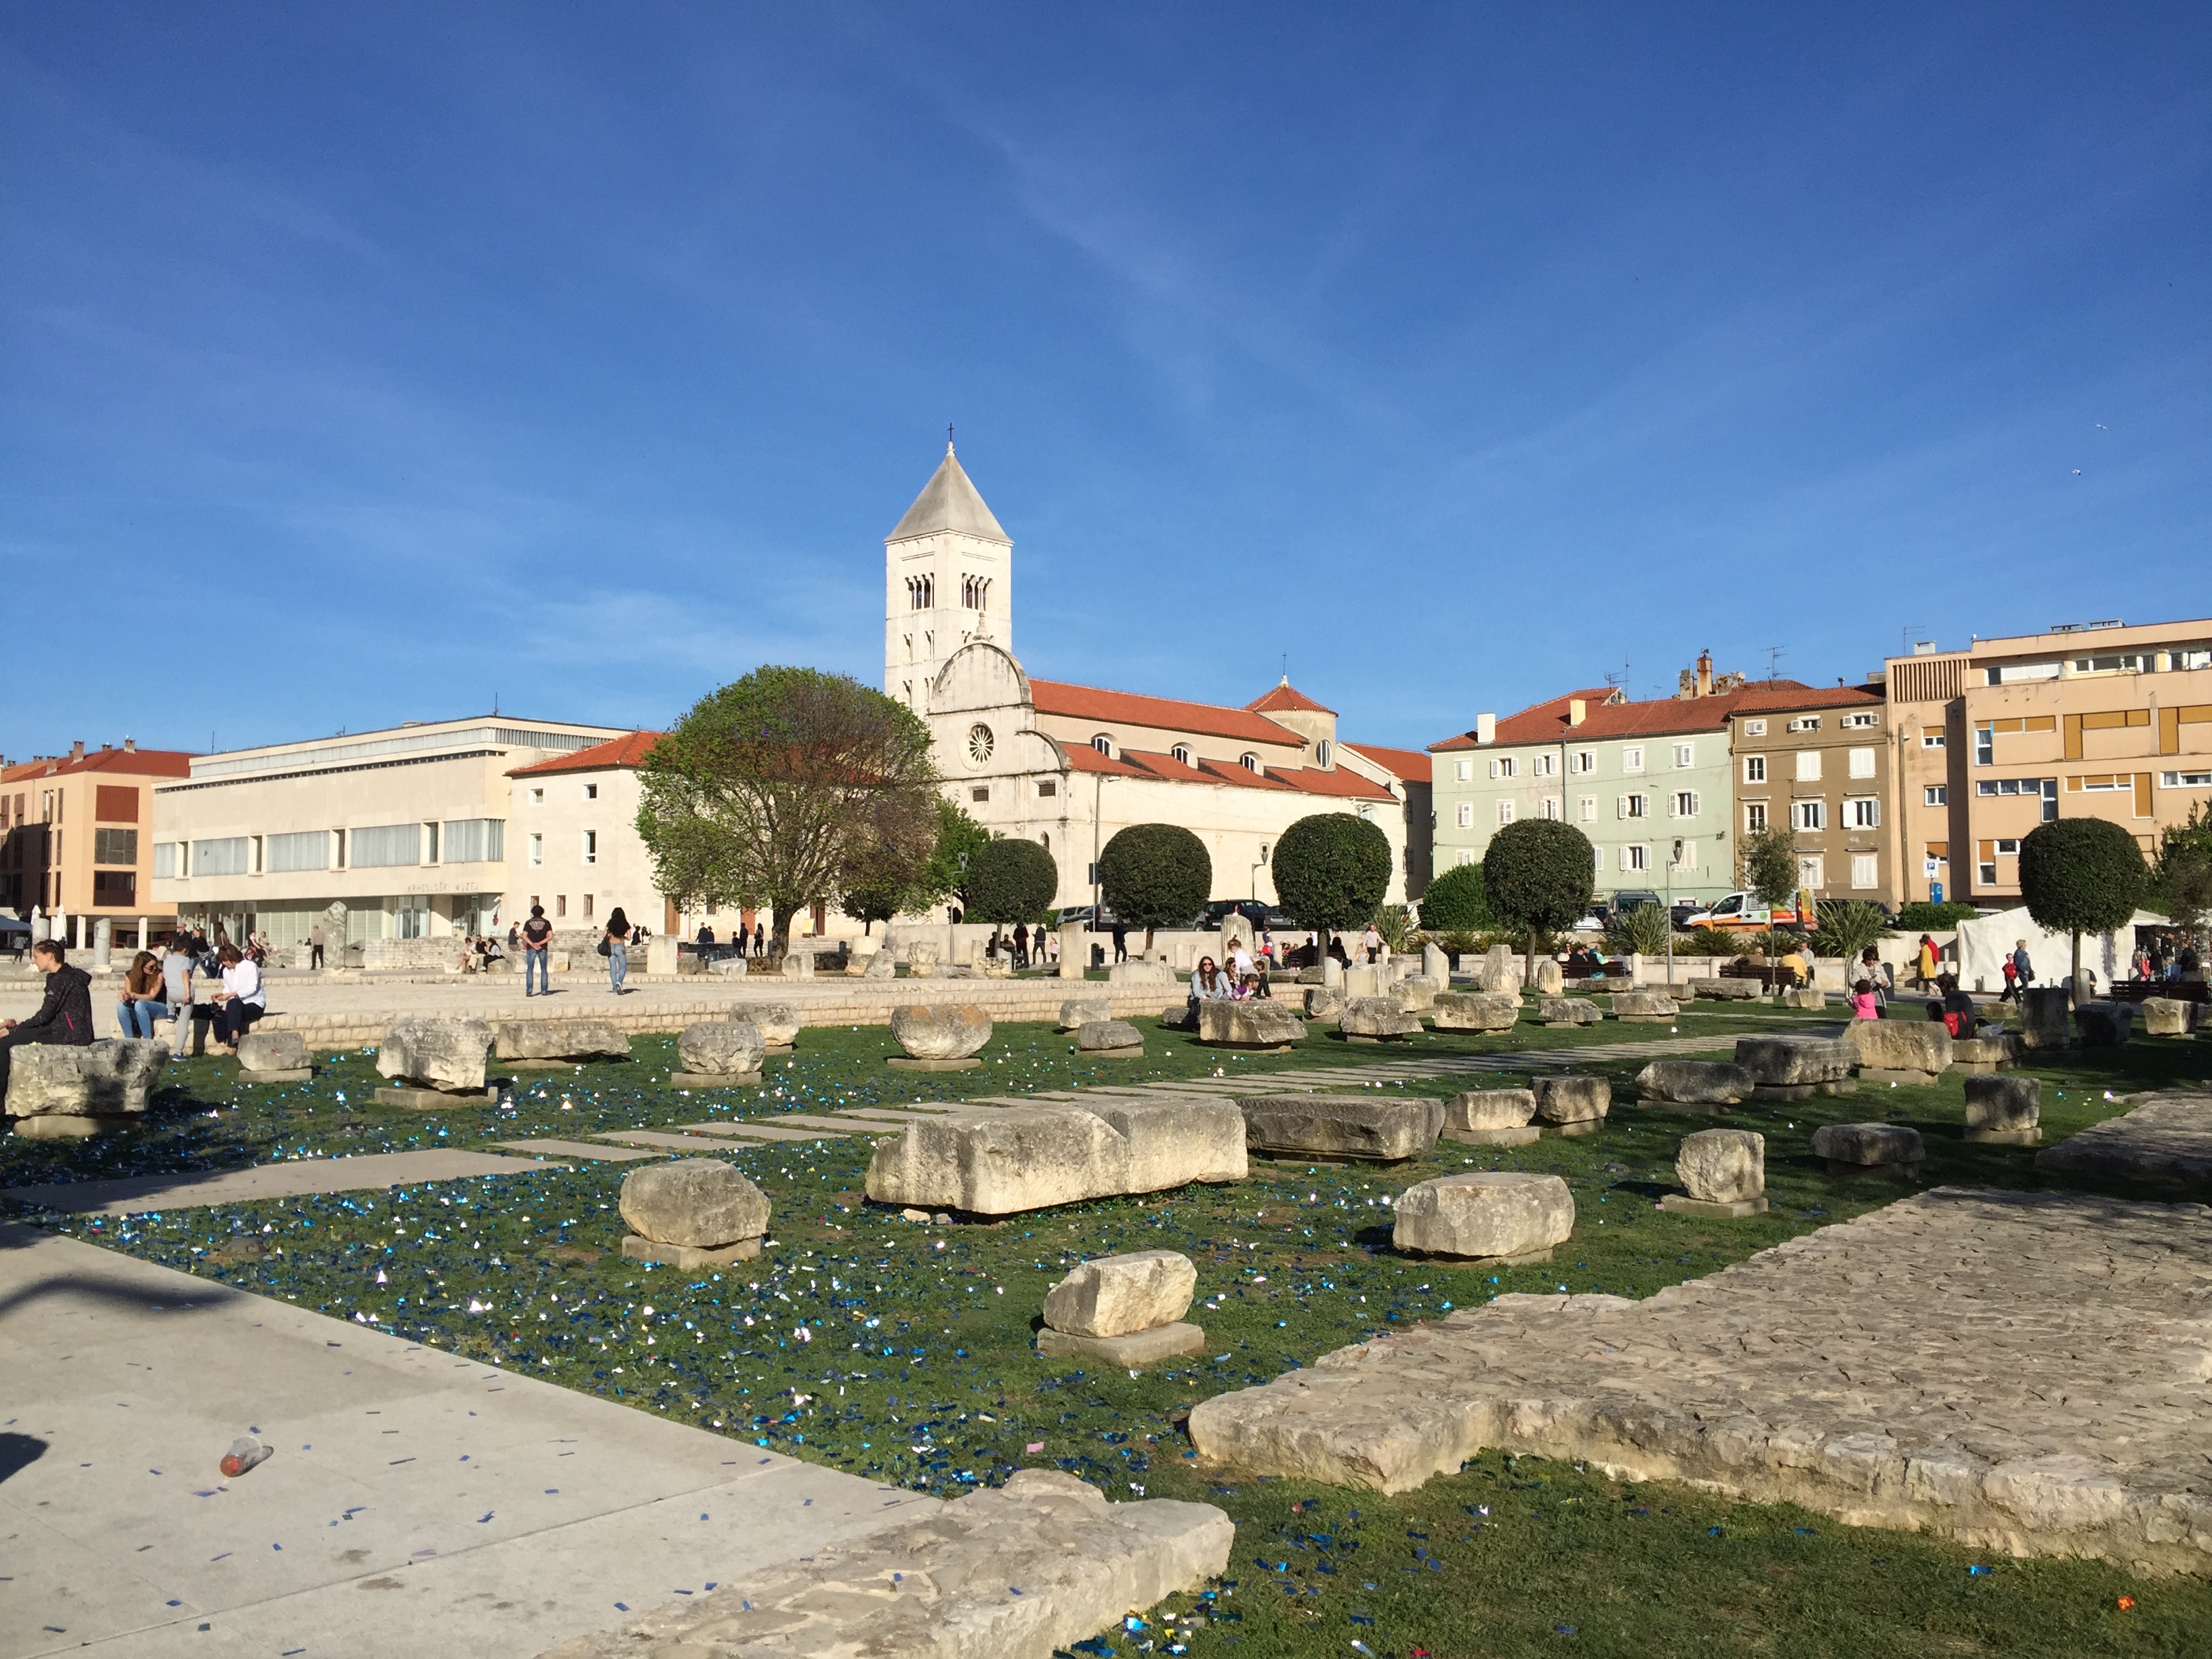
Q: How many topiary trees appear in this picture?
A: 5